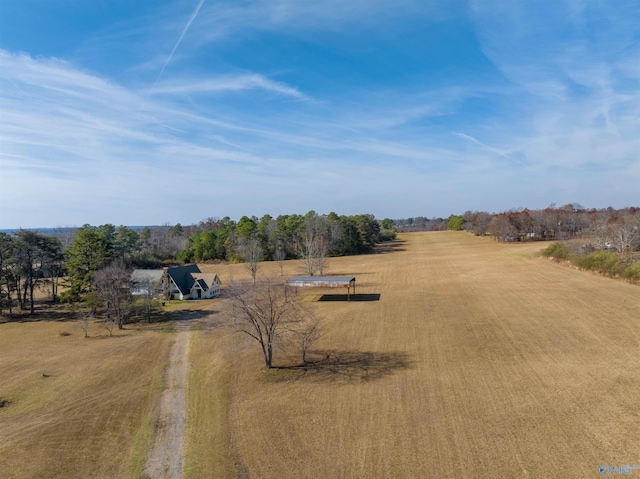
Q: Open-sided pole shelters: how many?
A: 1